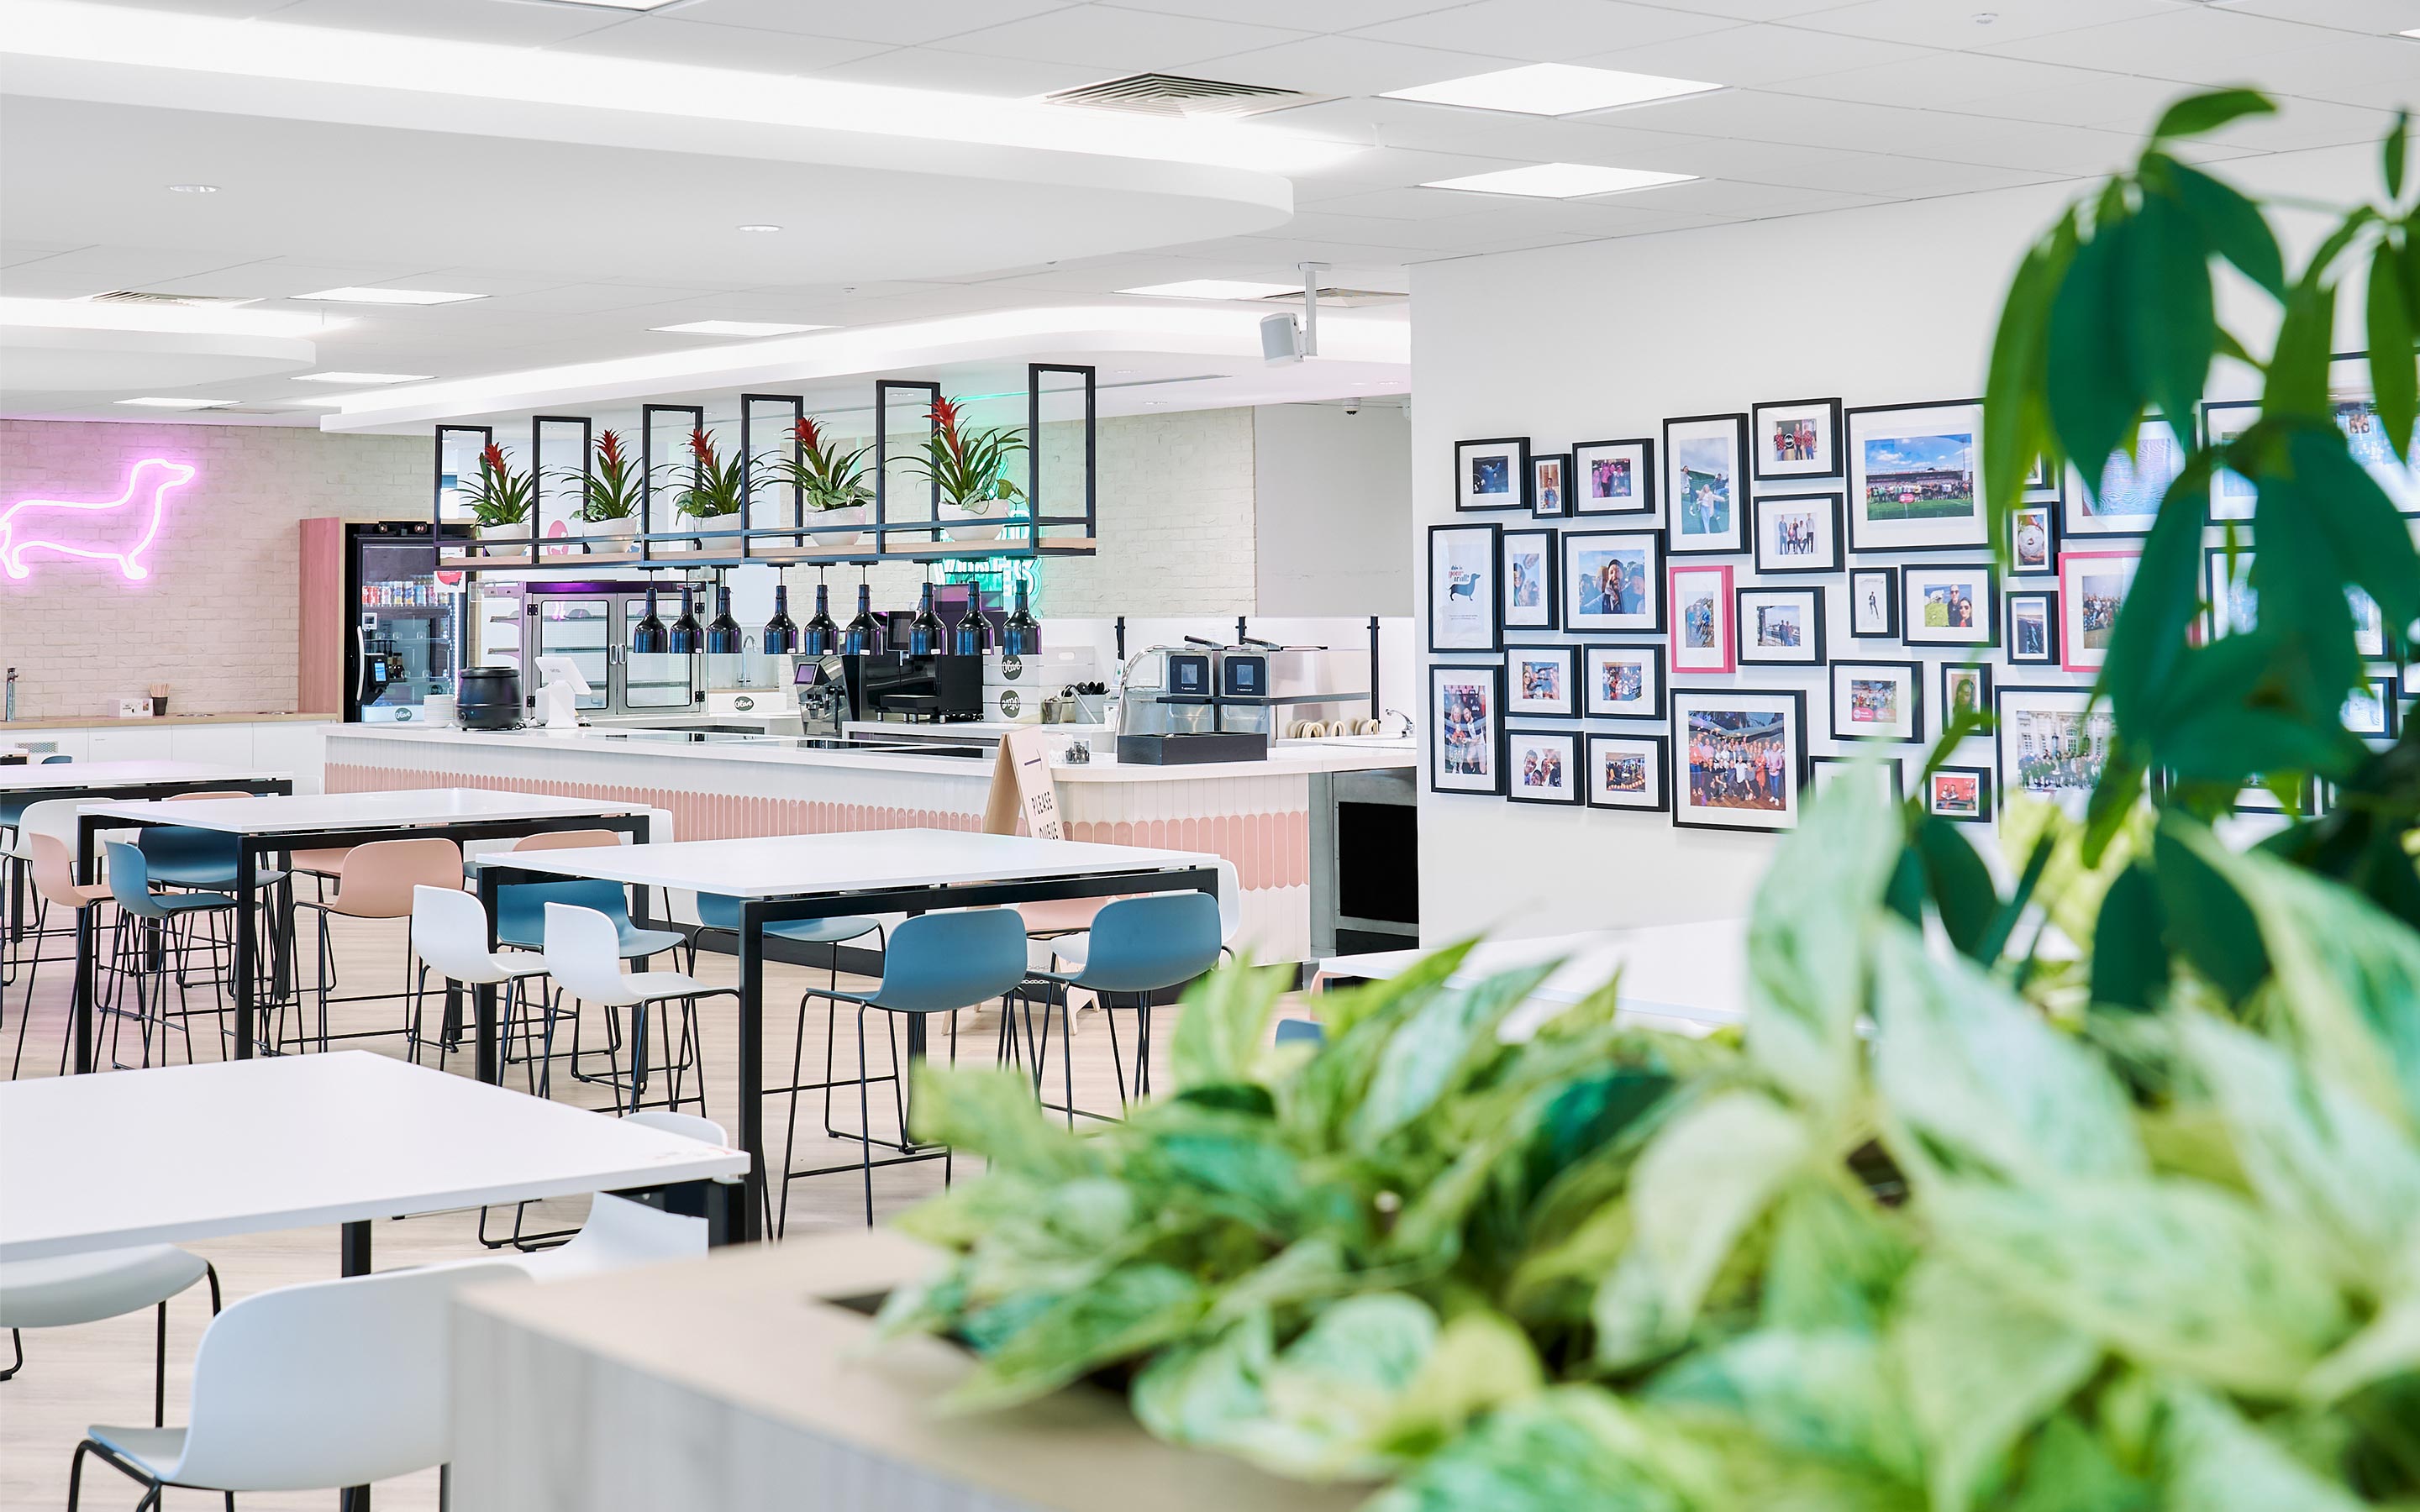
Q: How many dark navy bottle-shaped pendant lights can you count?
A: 9